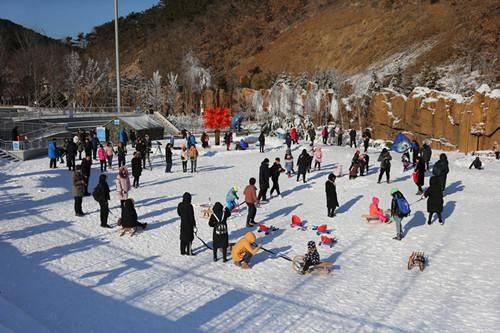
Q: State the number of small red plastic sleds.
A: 4